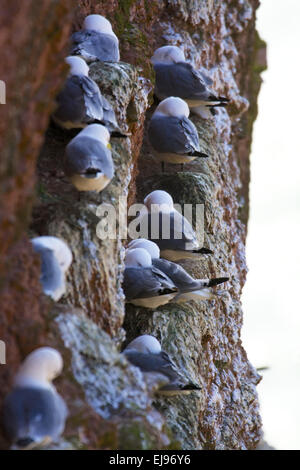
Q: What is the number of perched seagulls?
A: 11